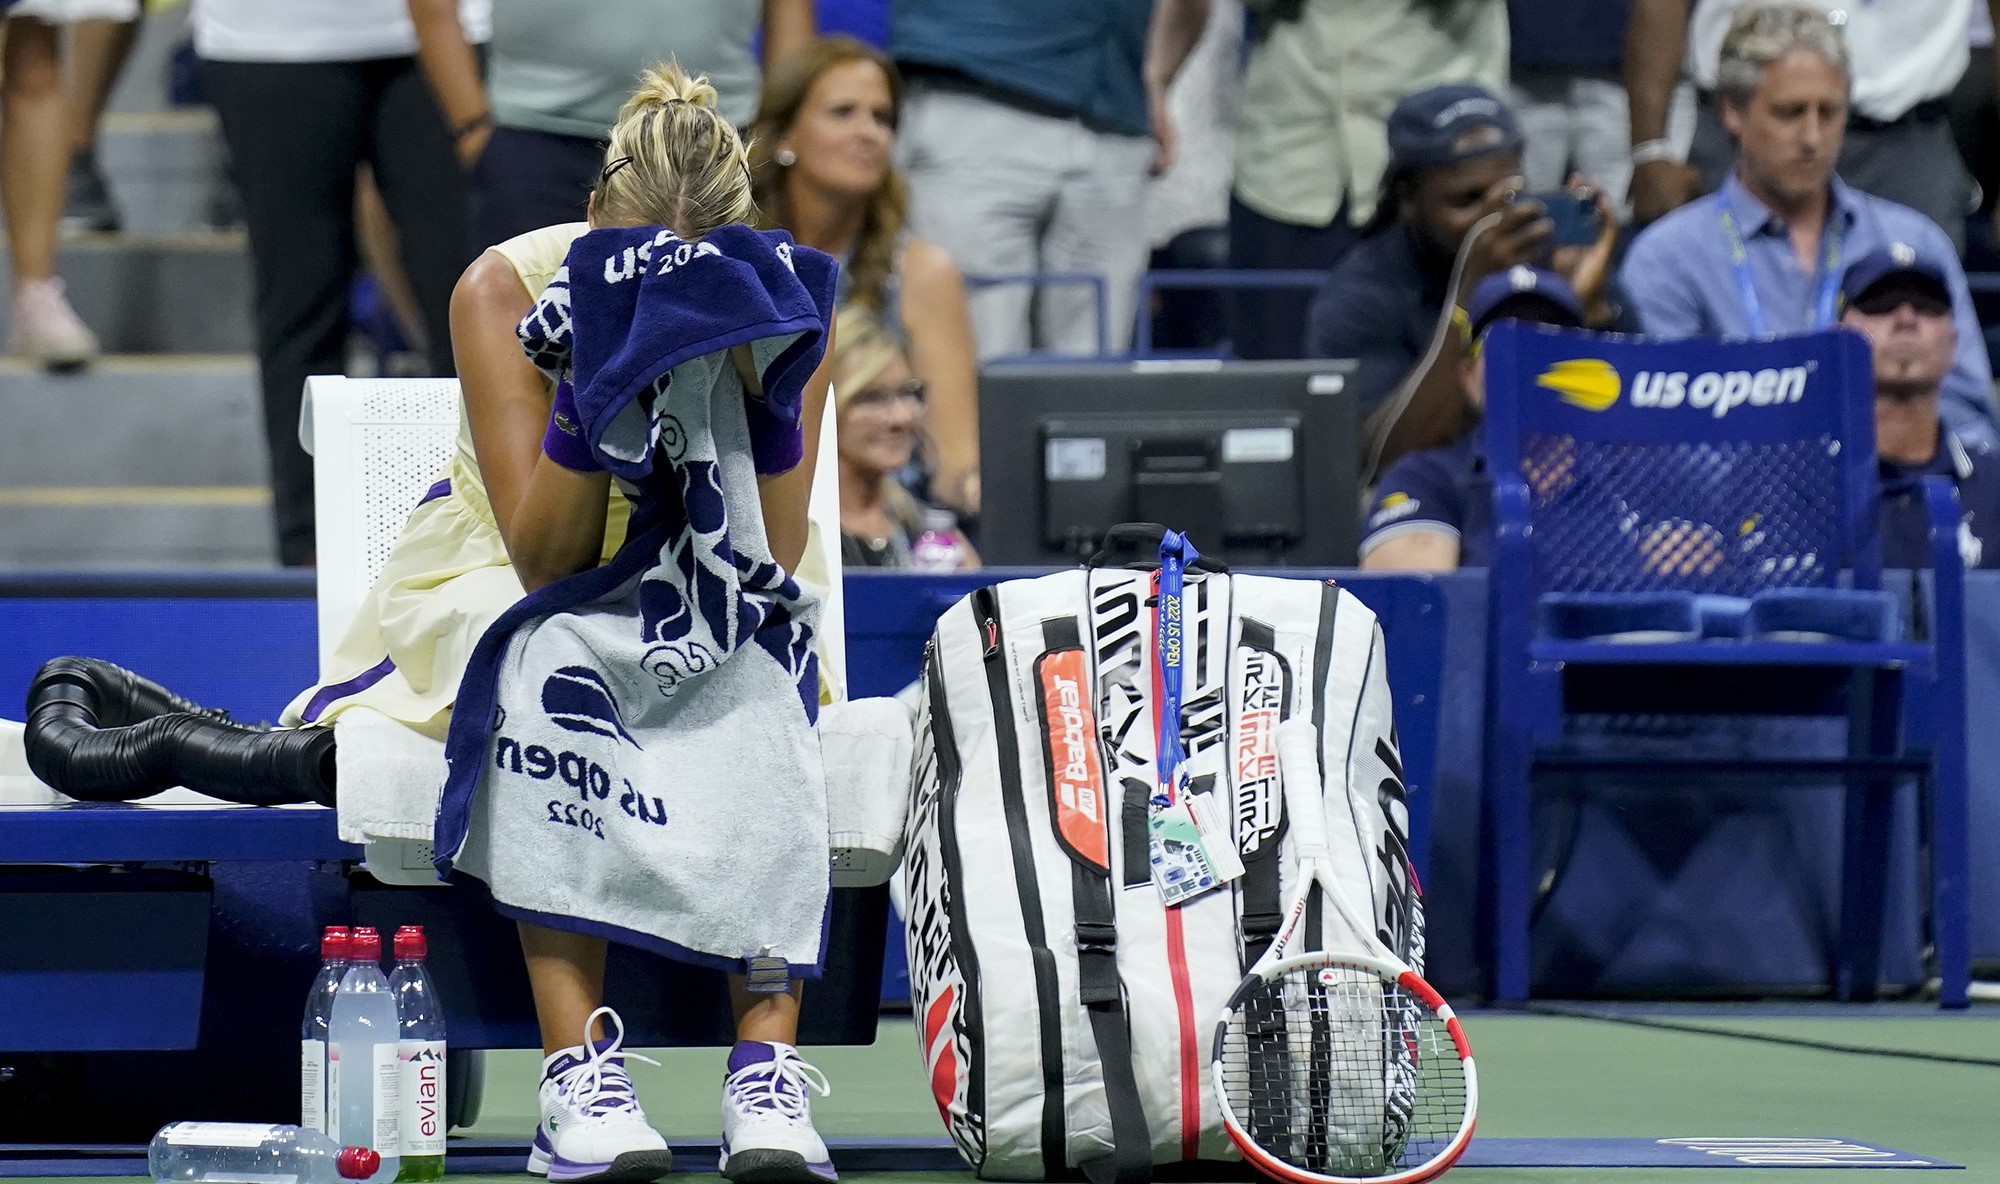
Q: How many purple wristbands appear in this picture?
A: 2